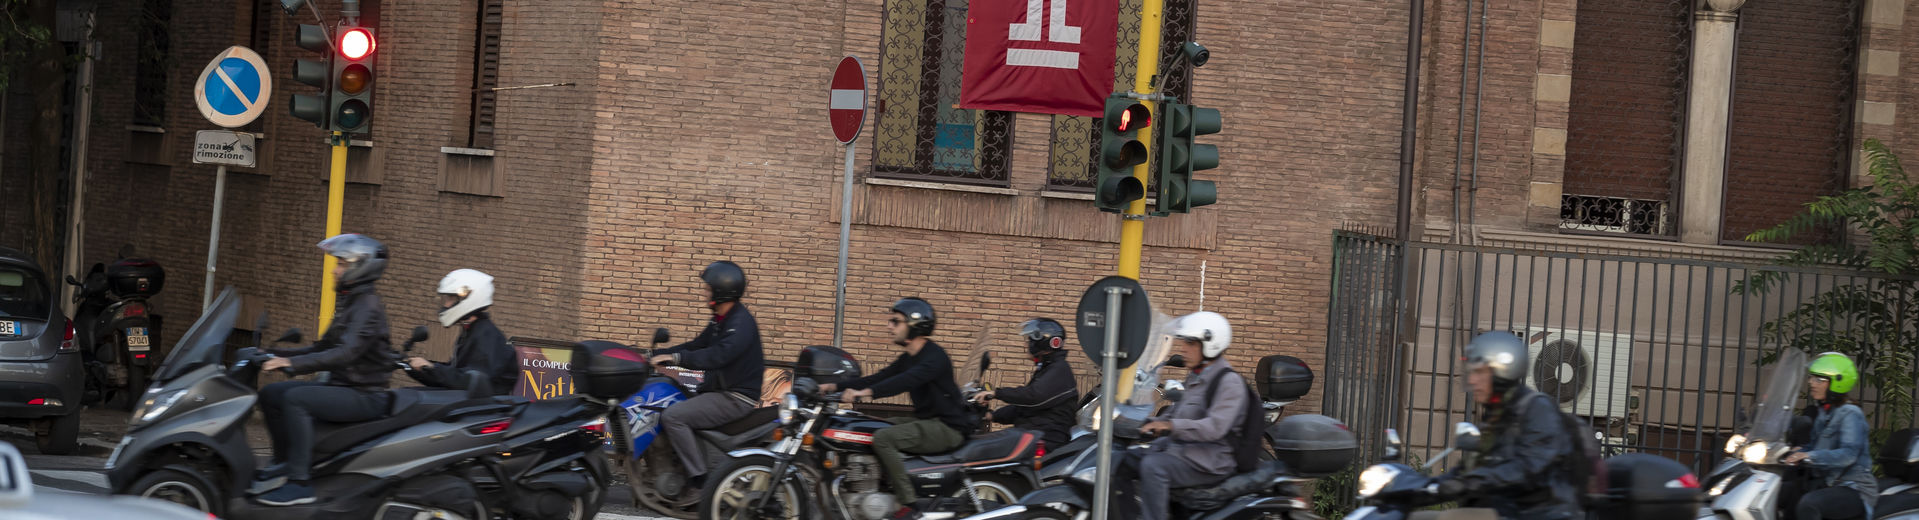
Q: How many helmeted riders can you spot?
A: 8